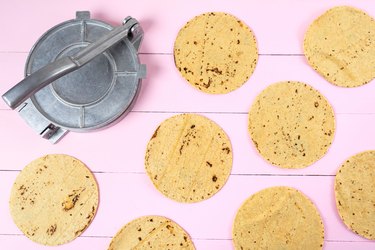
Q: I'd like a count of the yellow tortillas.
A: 8